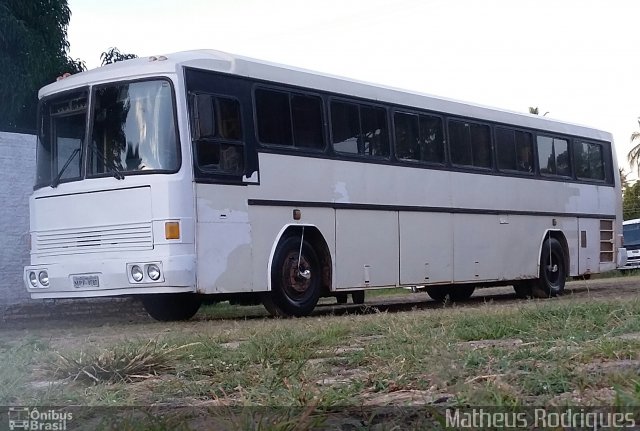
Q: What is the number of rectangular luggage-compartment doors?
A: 3